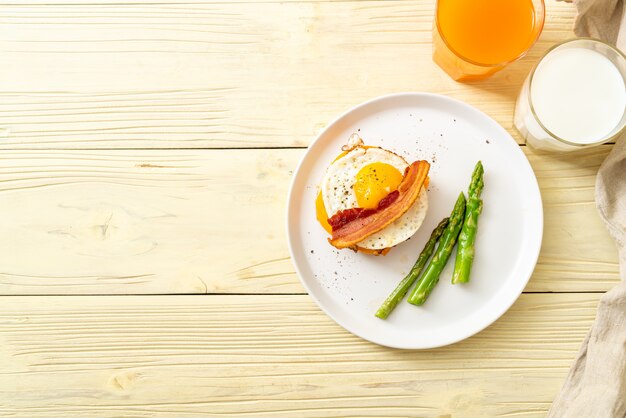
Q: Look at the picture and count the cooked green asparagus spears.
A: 3